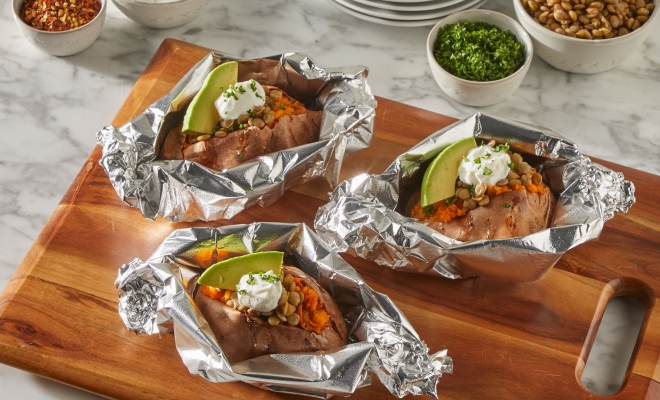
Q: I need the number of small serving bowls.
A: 4